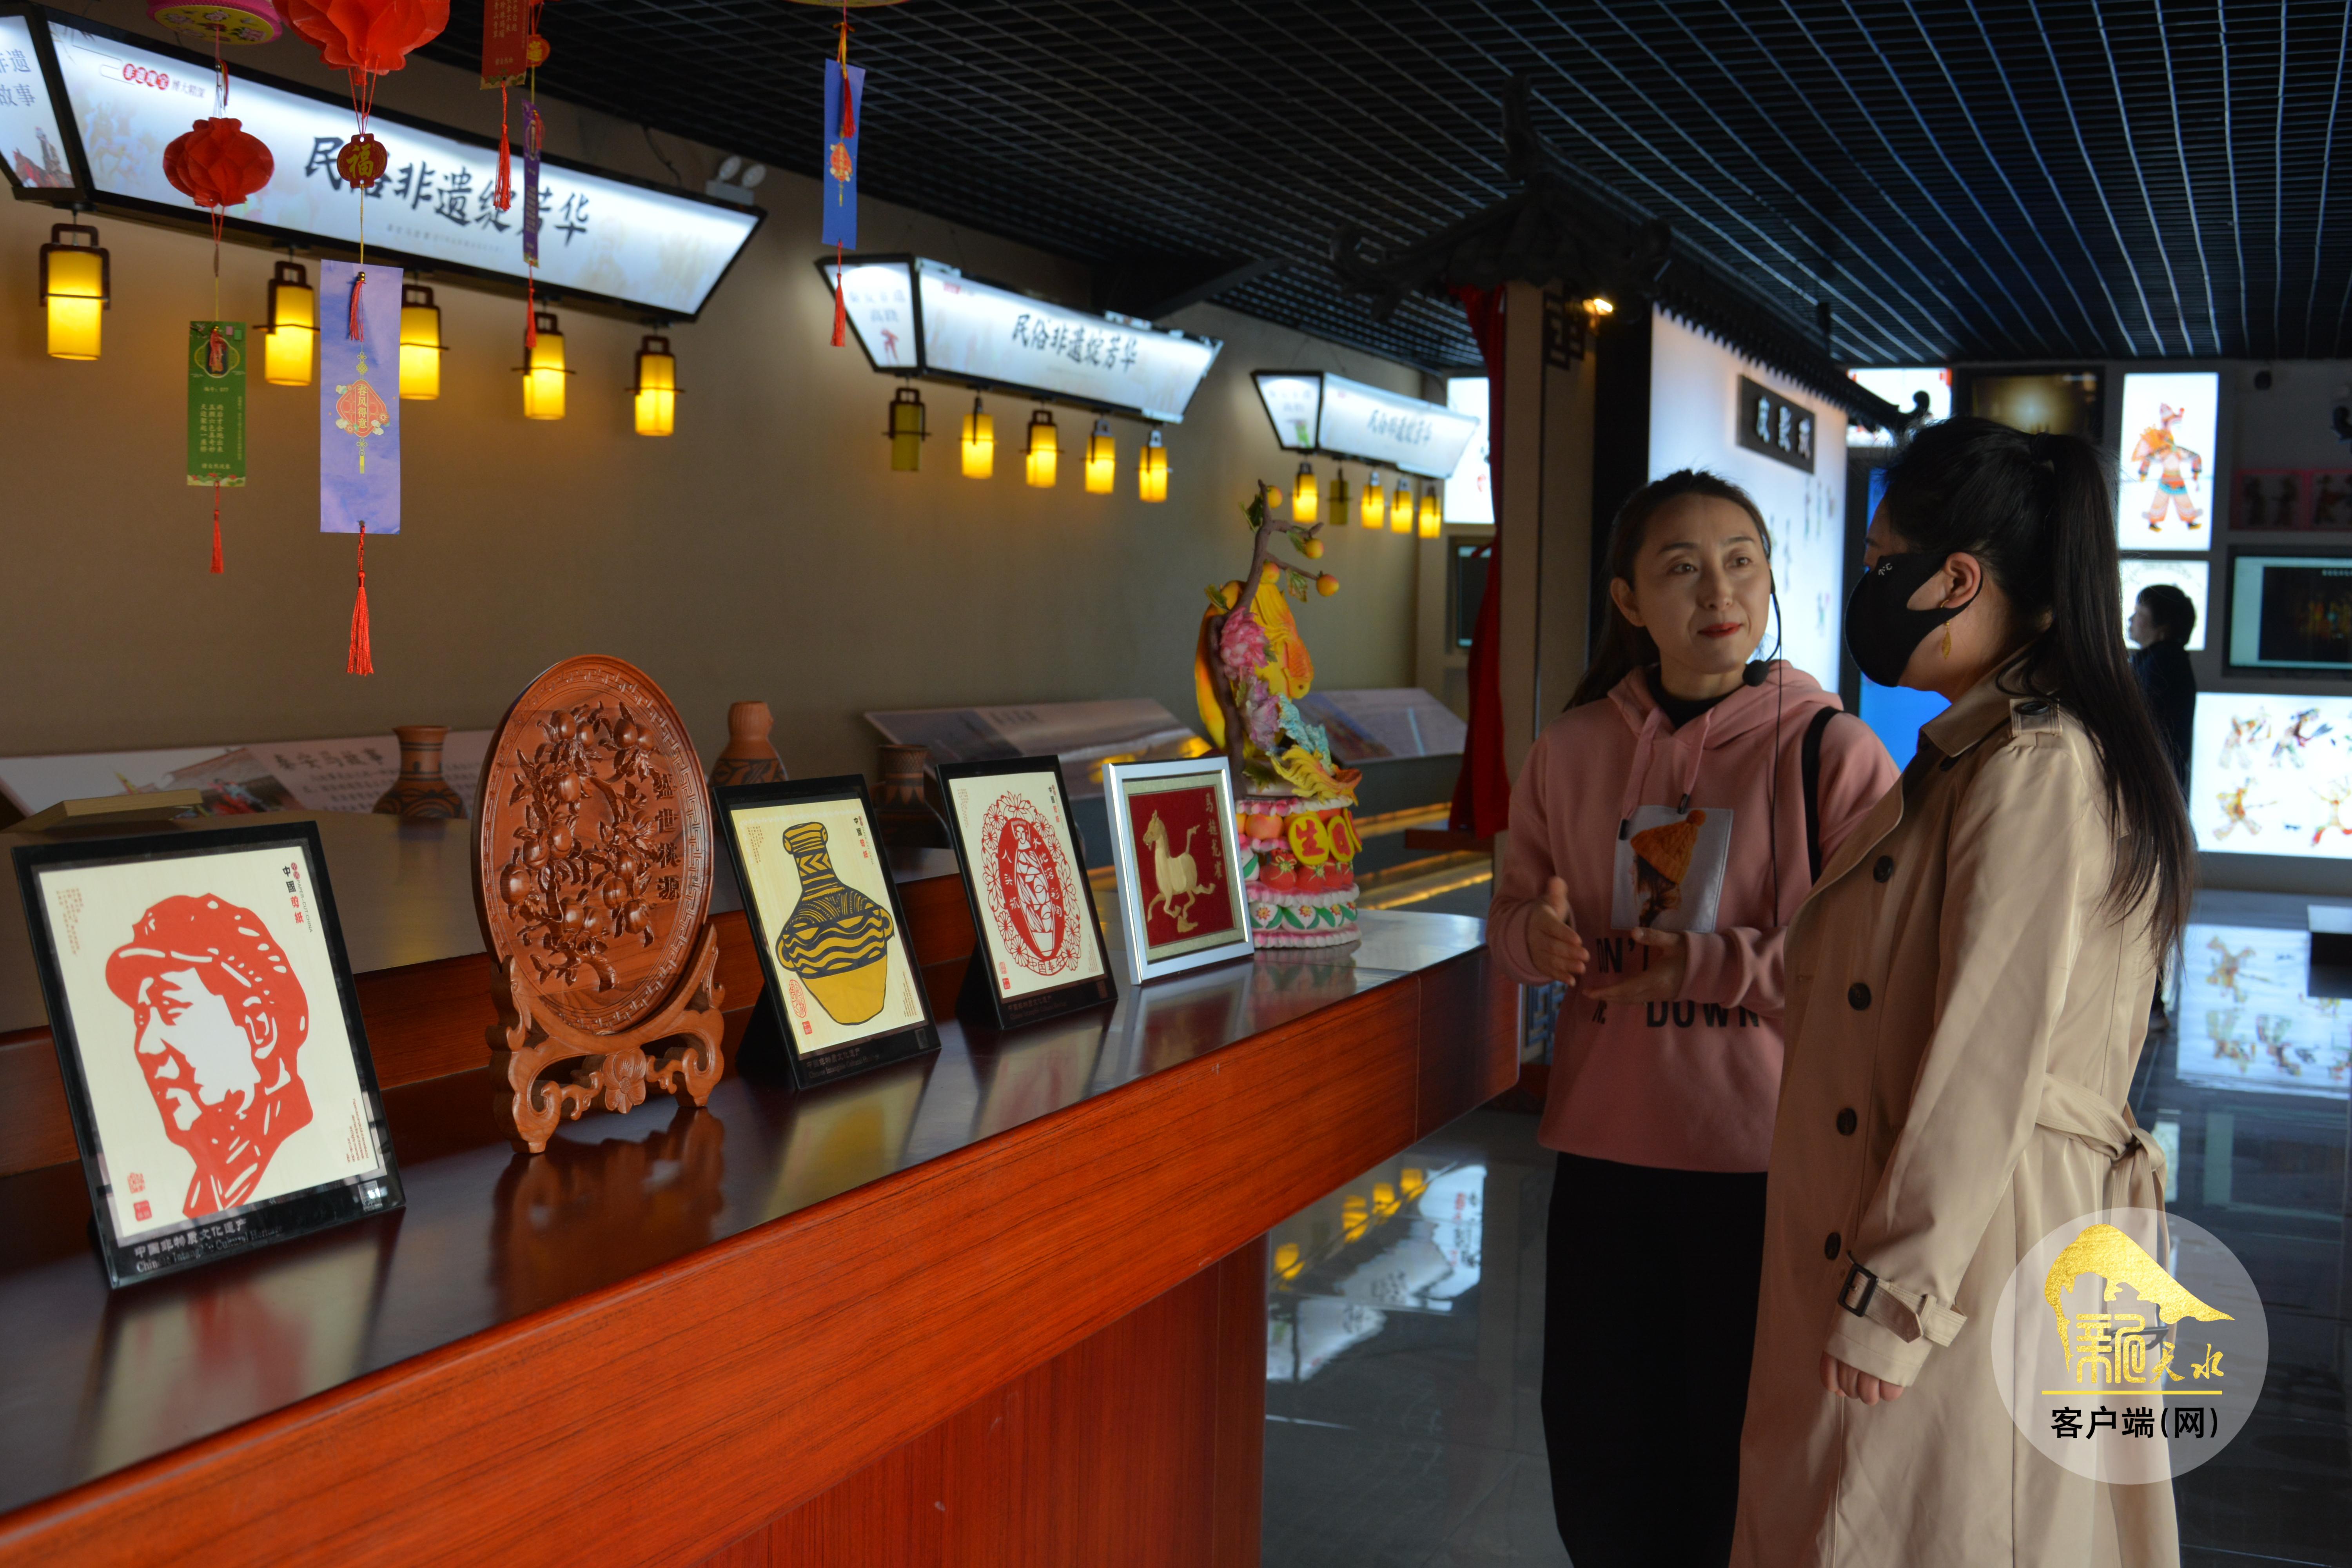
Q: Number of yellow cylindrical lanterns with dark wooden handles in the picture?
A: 15